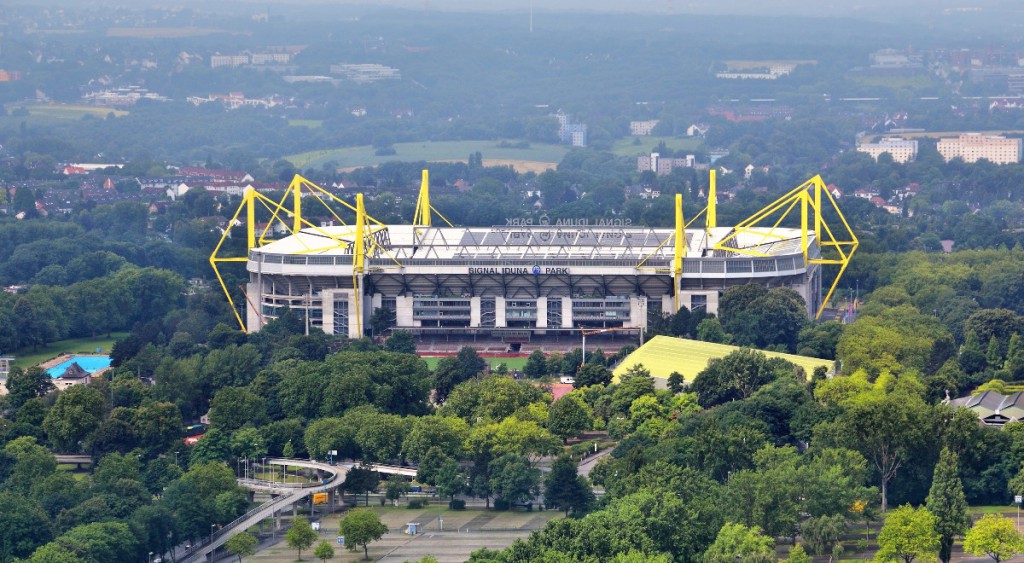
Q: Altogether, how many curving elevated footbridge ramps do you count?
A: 1